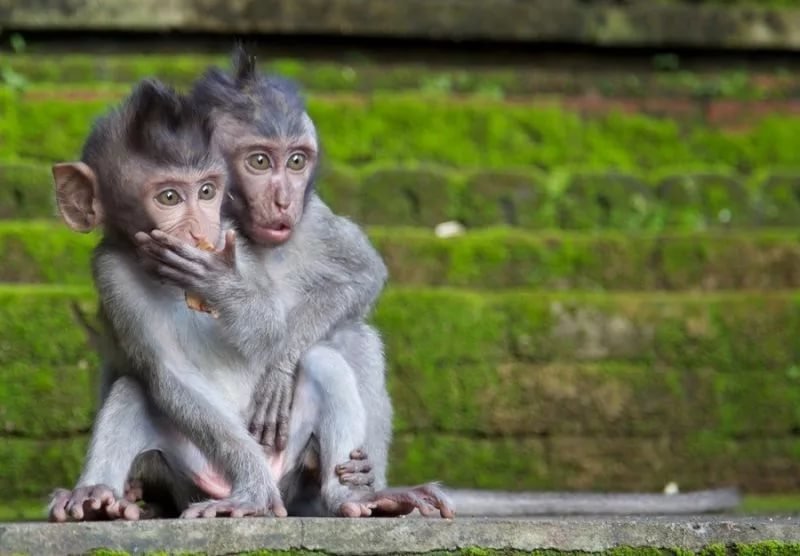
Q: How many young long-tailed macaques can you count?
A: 2